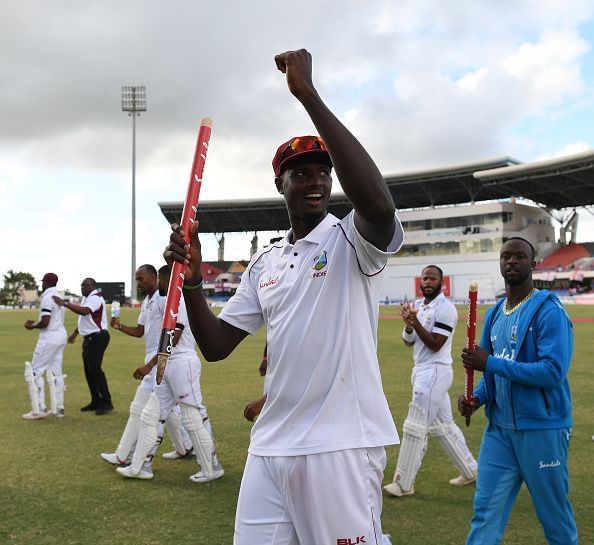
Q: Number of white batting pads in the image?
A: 8